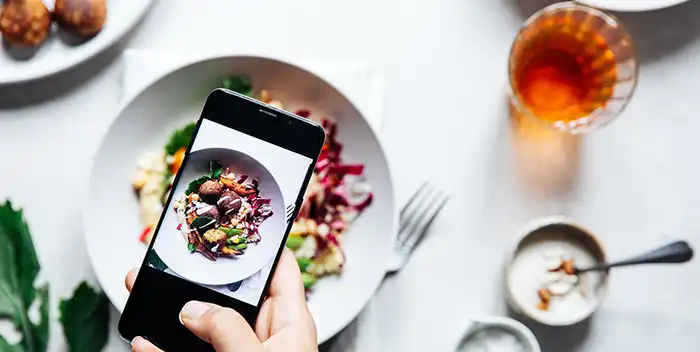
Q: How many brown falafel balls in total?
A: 2